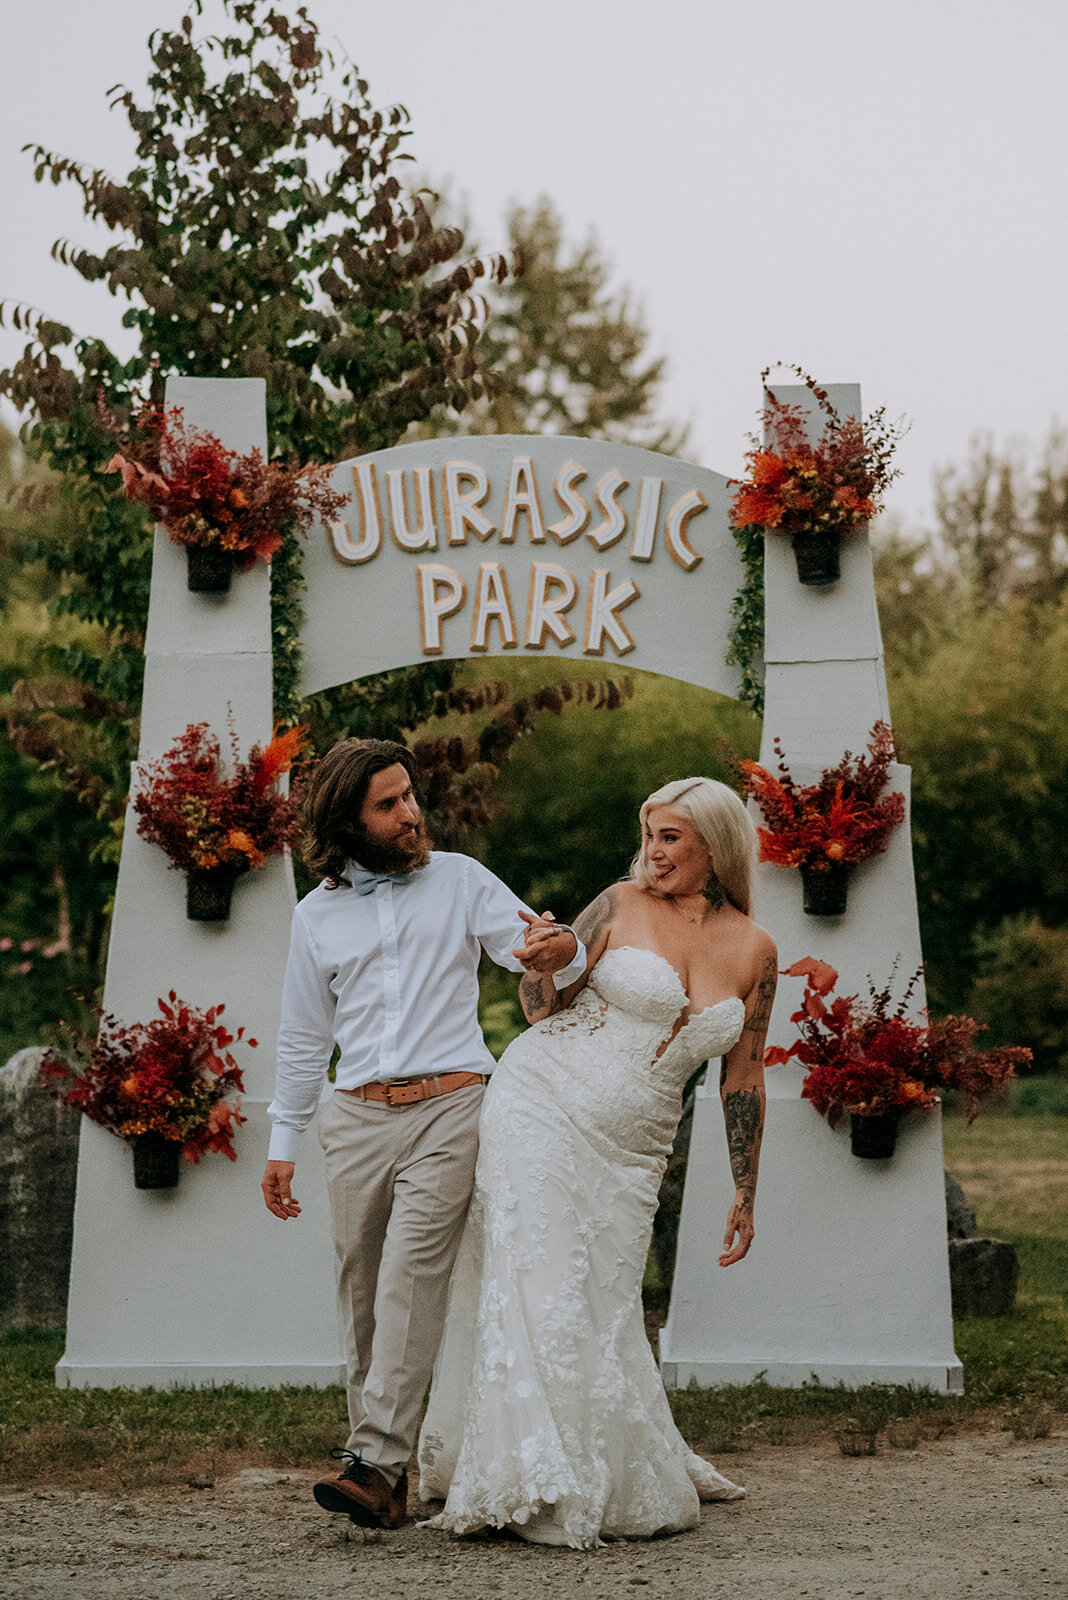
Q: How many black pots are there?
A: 6